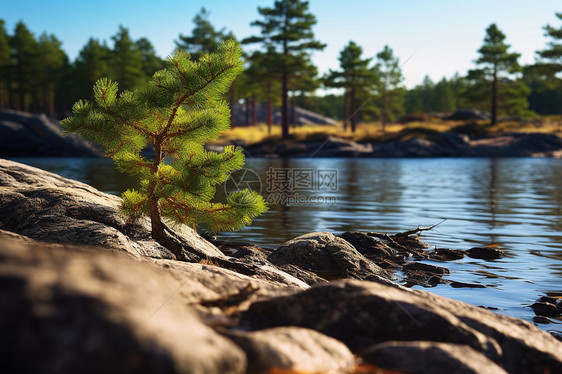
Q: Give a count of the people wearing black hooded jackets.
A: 0